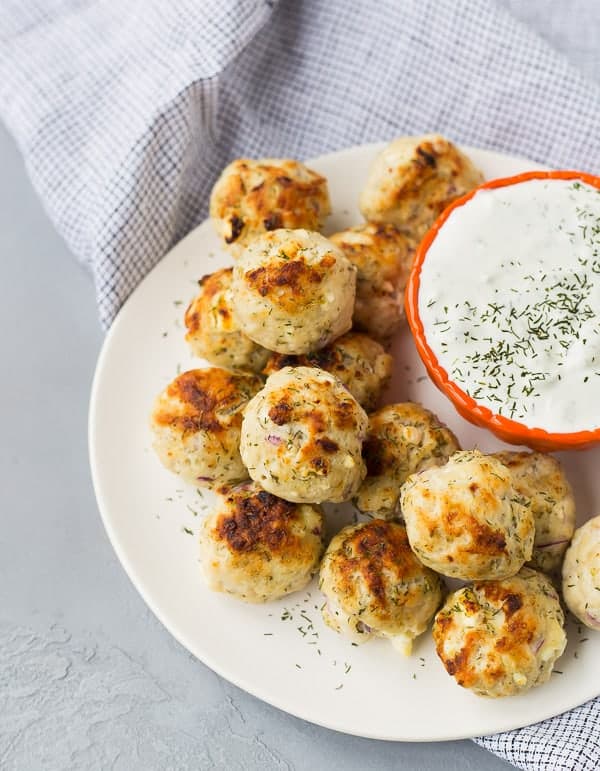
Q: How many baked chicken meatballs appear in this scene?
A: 15